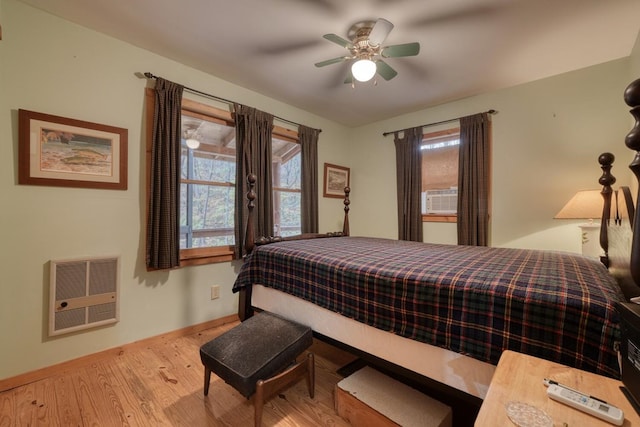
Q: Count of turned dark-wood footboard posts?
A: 2